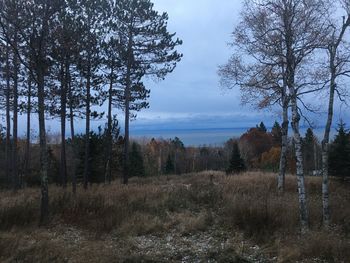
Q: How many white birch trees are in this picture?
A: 3